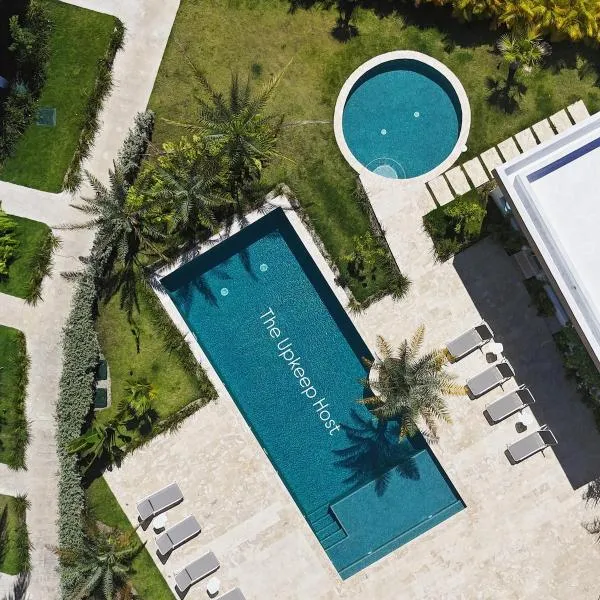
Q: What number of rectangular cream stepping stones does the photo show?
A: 9